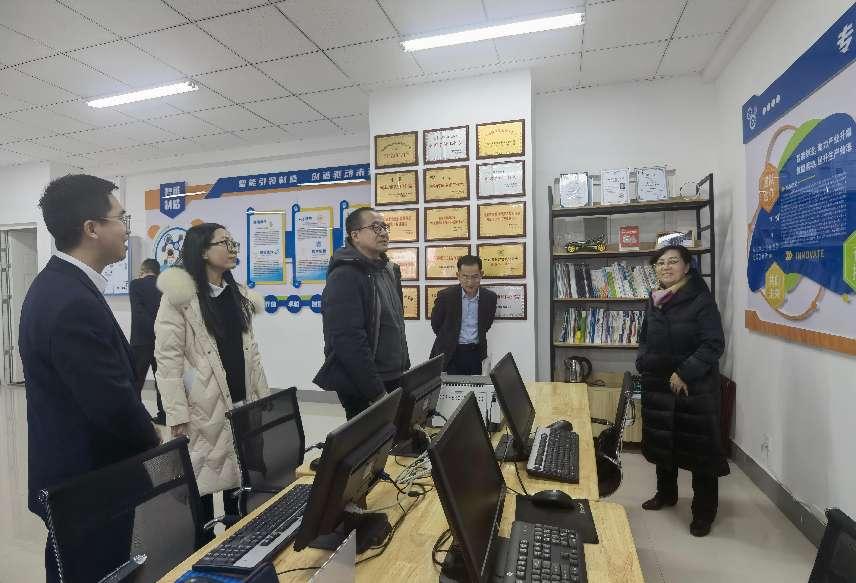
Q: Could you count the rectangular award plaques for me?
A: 15